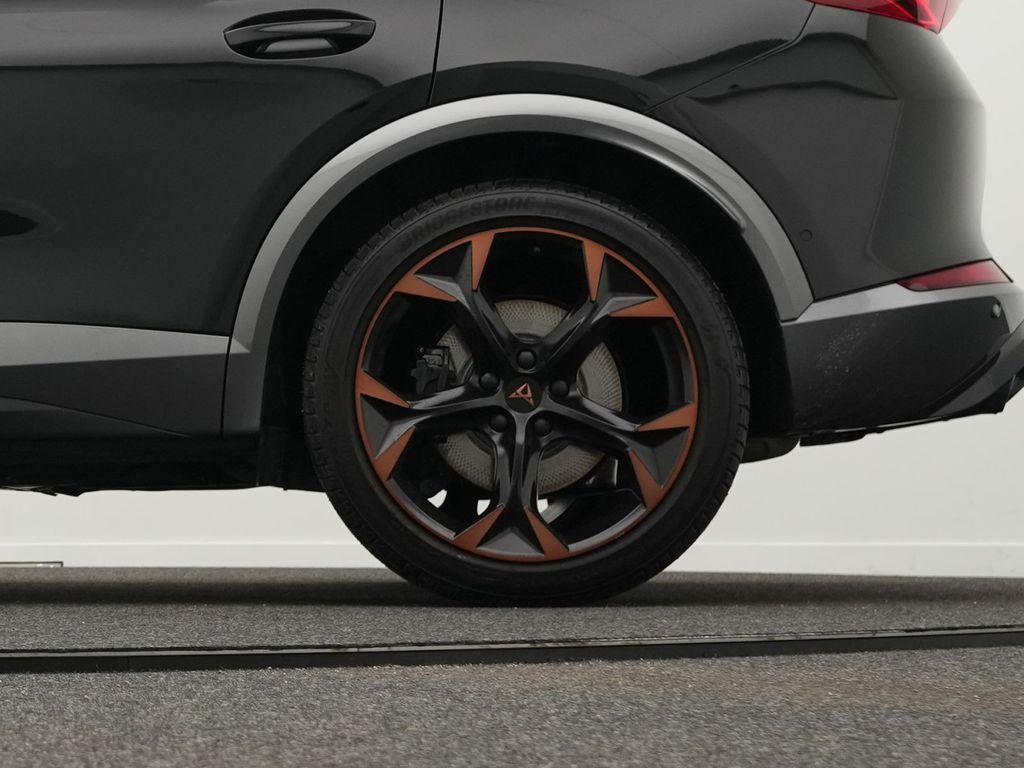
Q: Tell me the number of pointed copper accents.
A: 10